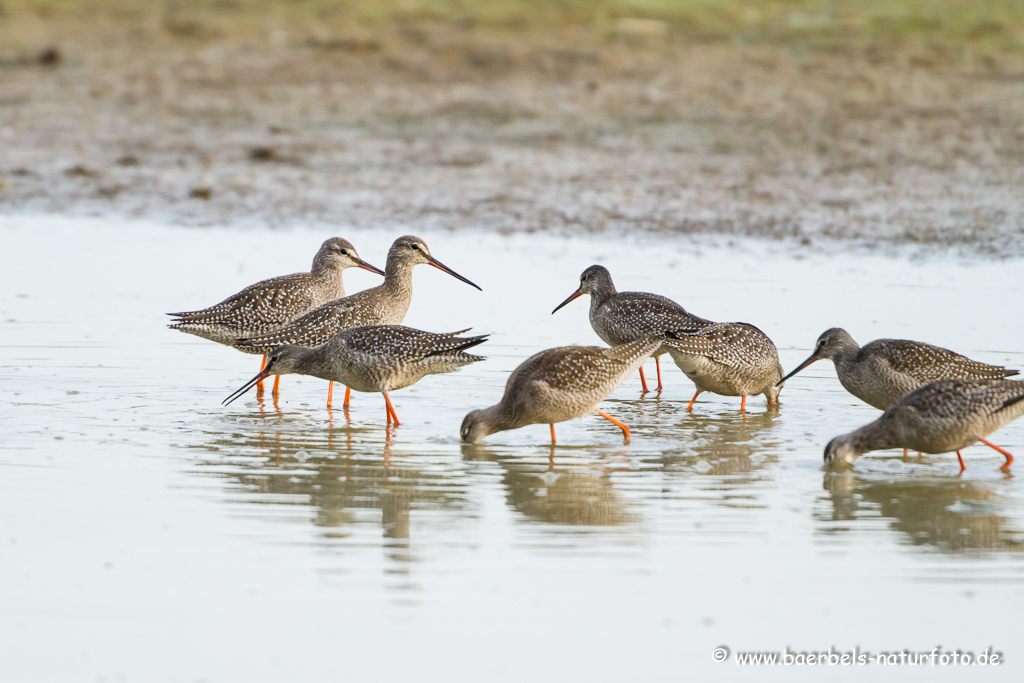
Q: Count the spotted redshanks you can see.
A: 8